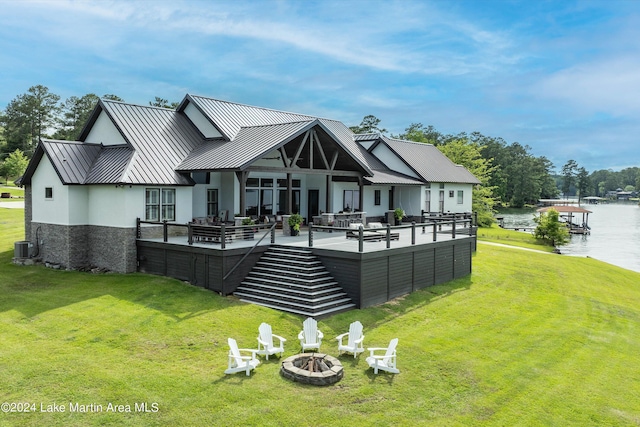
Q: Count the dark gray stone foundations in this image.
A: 1